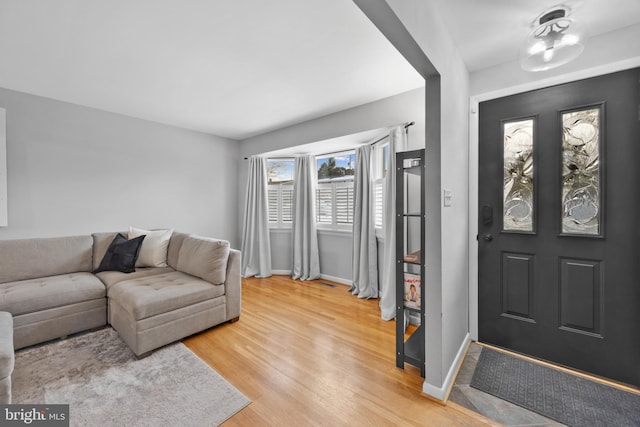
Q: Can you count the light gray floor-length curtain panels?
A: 4